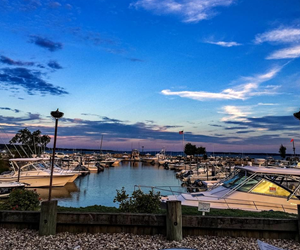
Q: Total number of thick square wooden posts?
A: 2